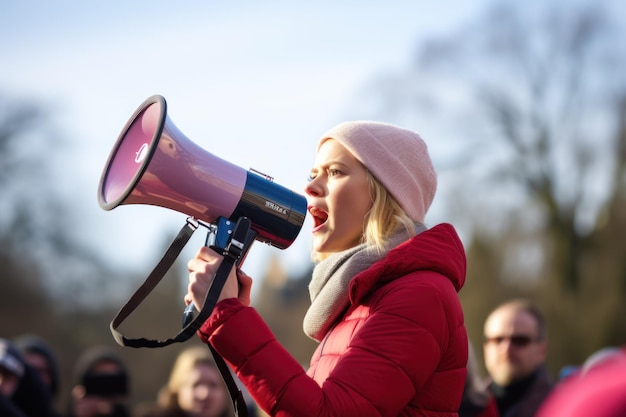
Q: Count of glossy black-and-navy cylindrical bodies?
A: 1